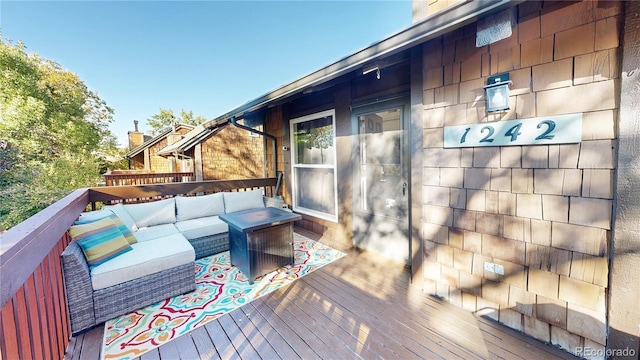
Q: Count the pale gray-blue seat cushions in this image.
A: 3